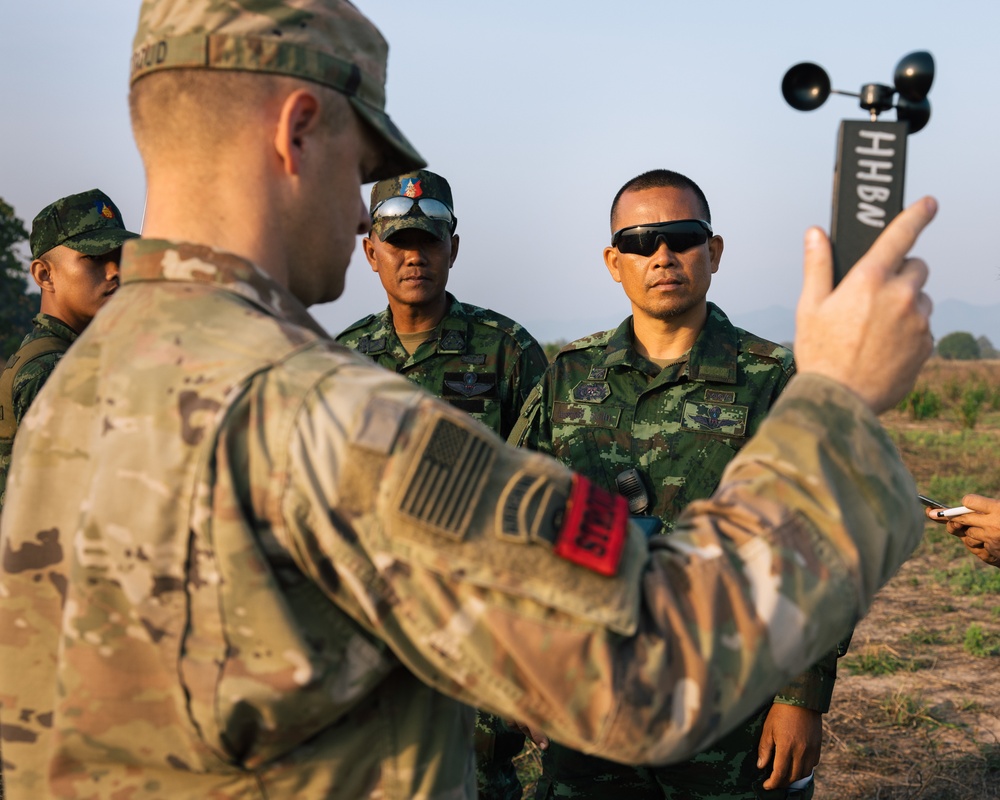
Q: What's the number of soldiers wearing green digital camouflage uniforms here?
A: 3